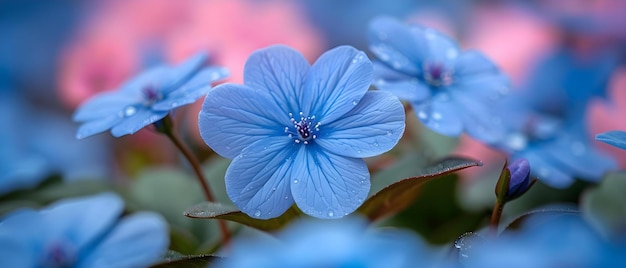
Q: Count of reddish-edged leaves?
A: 2